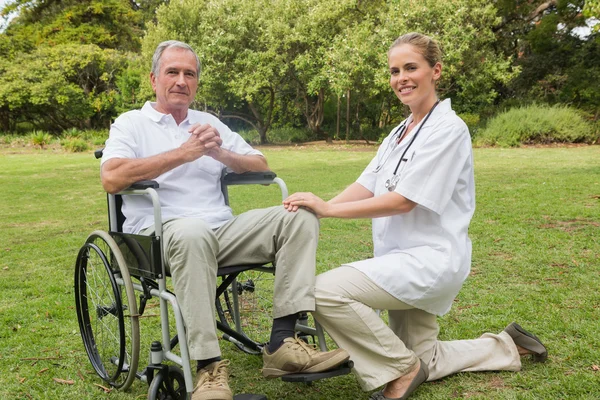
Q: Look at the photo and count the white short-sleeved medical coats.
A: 1